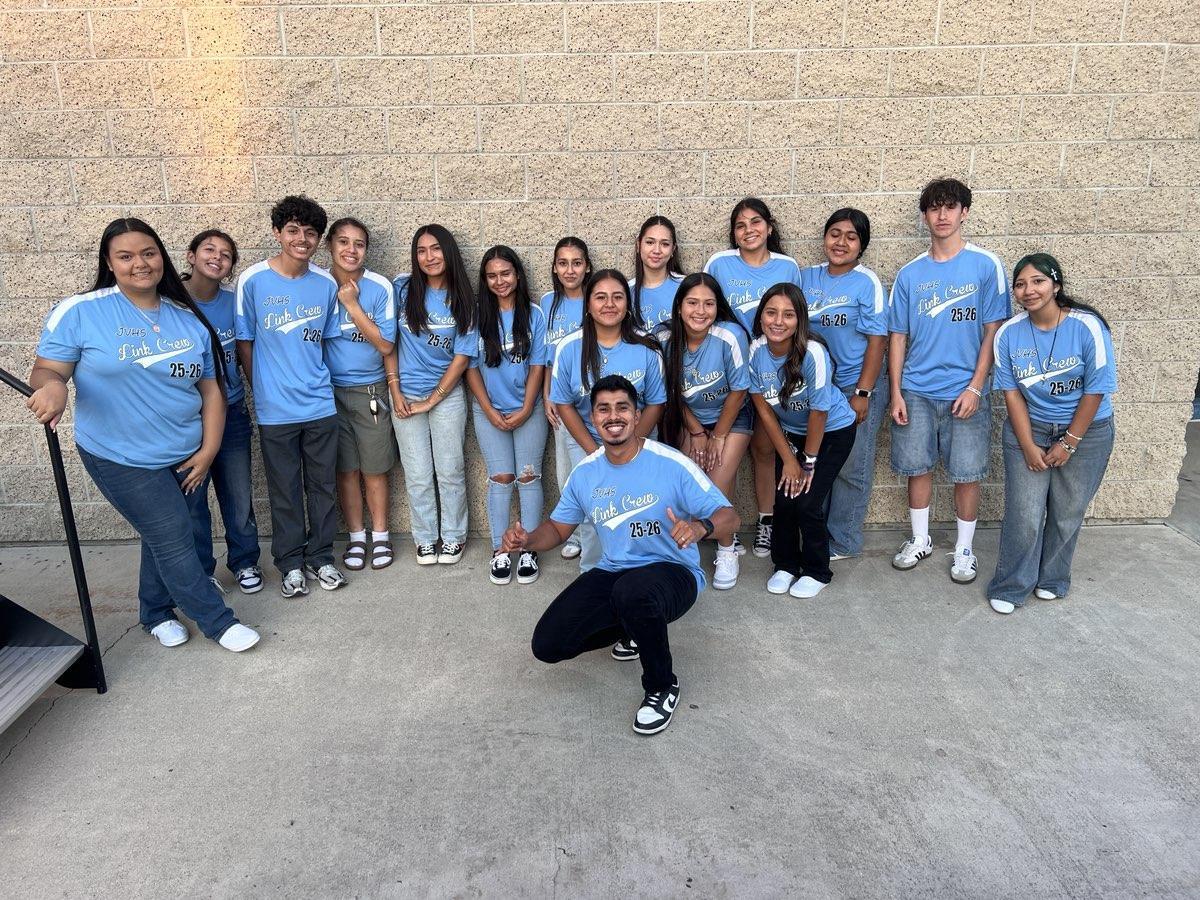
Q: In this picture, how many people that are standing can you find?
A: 15